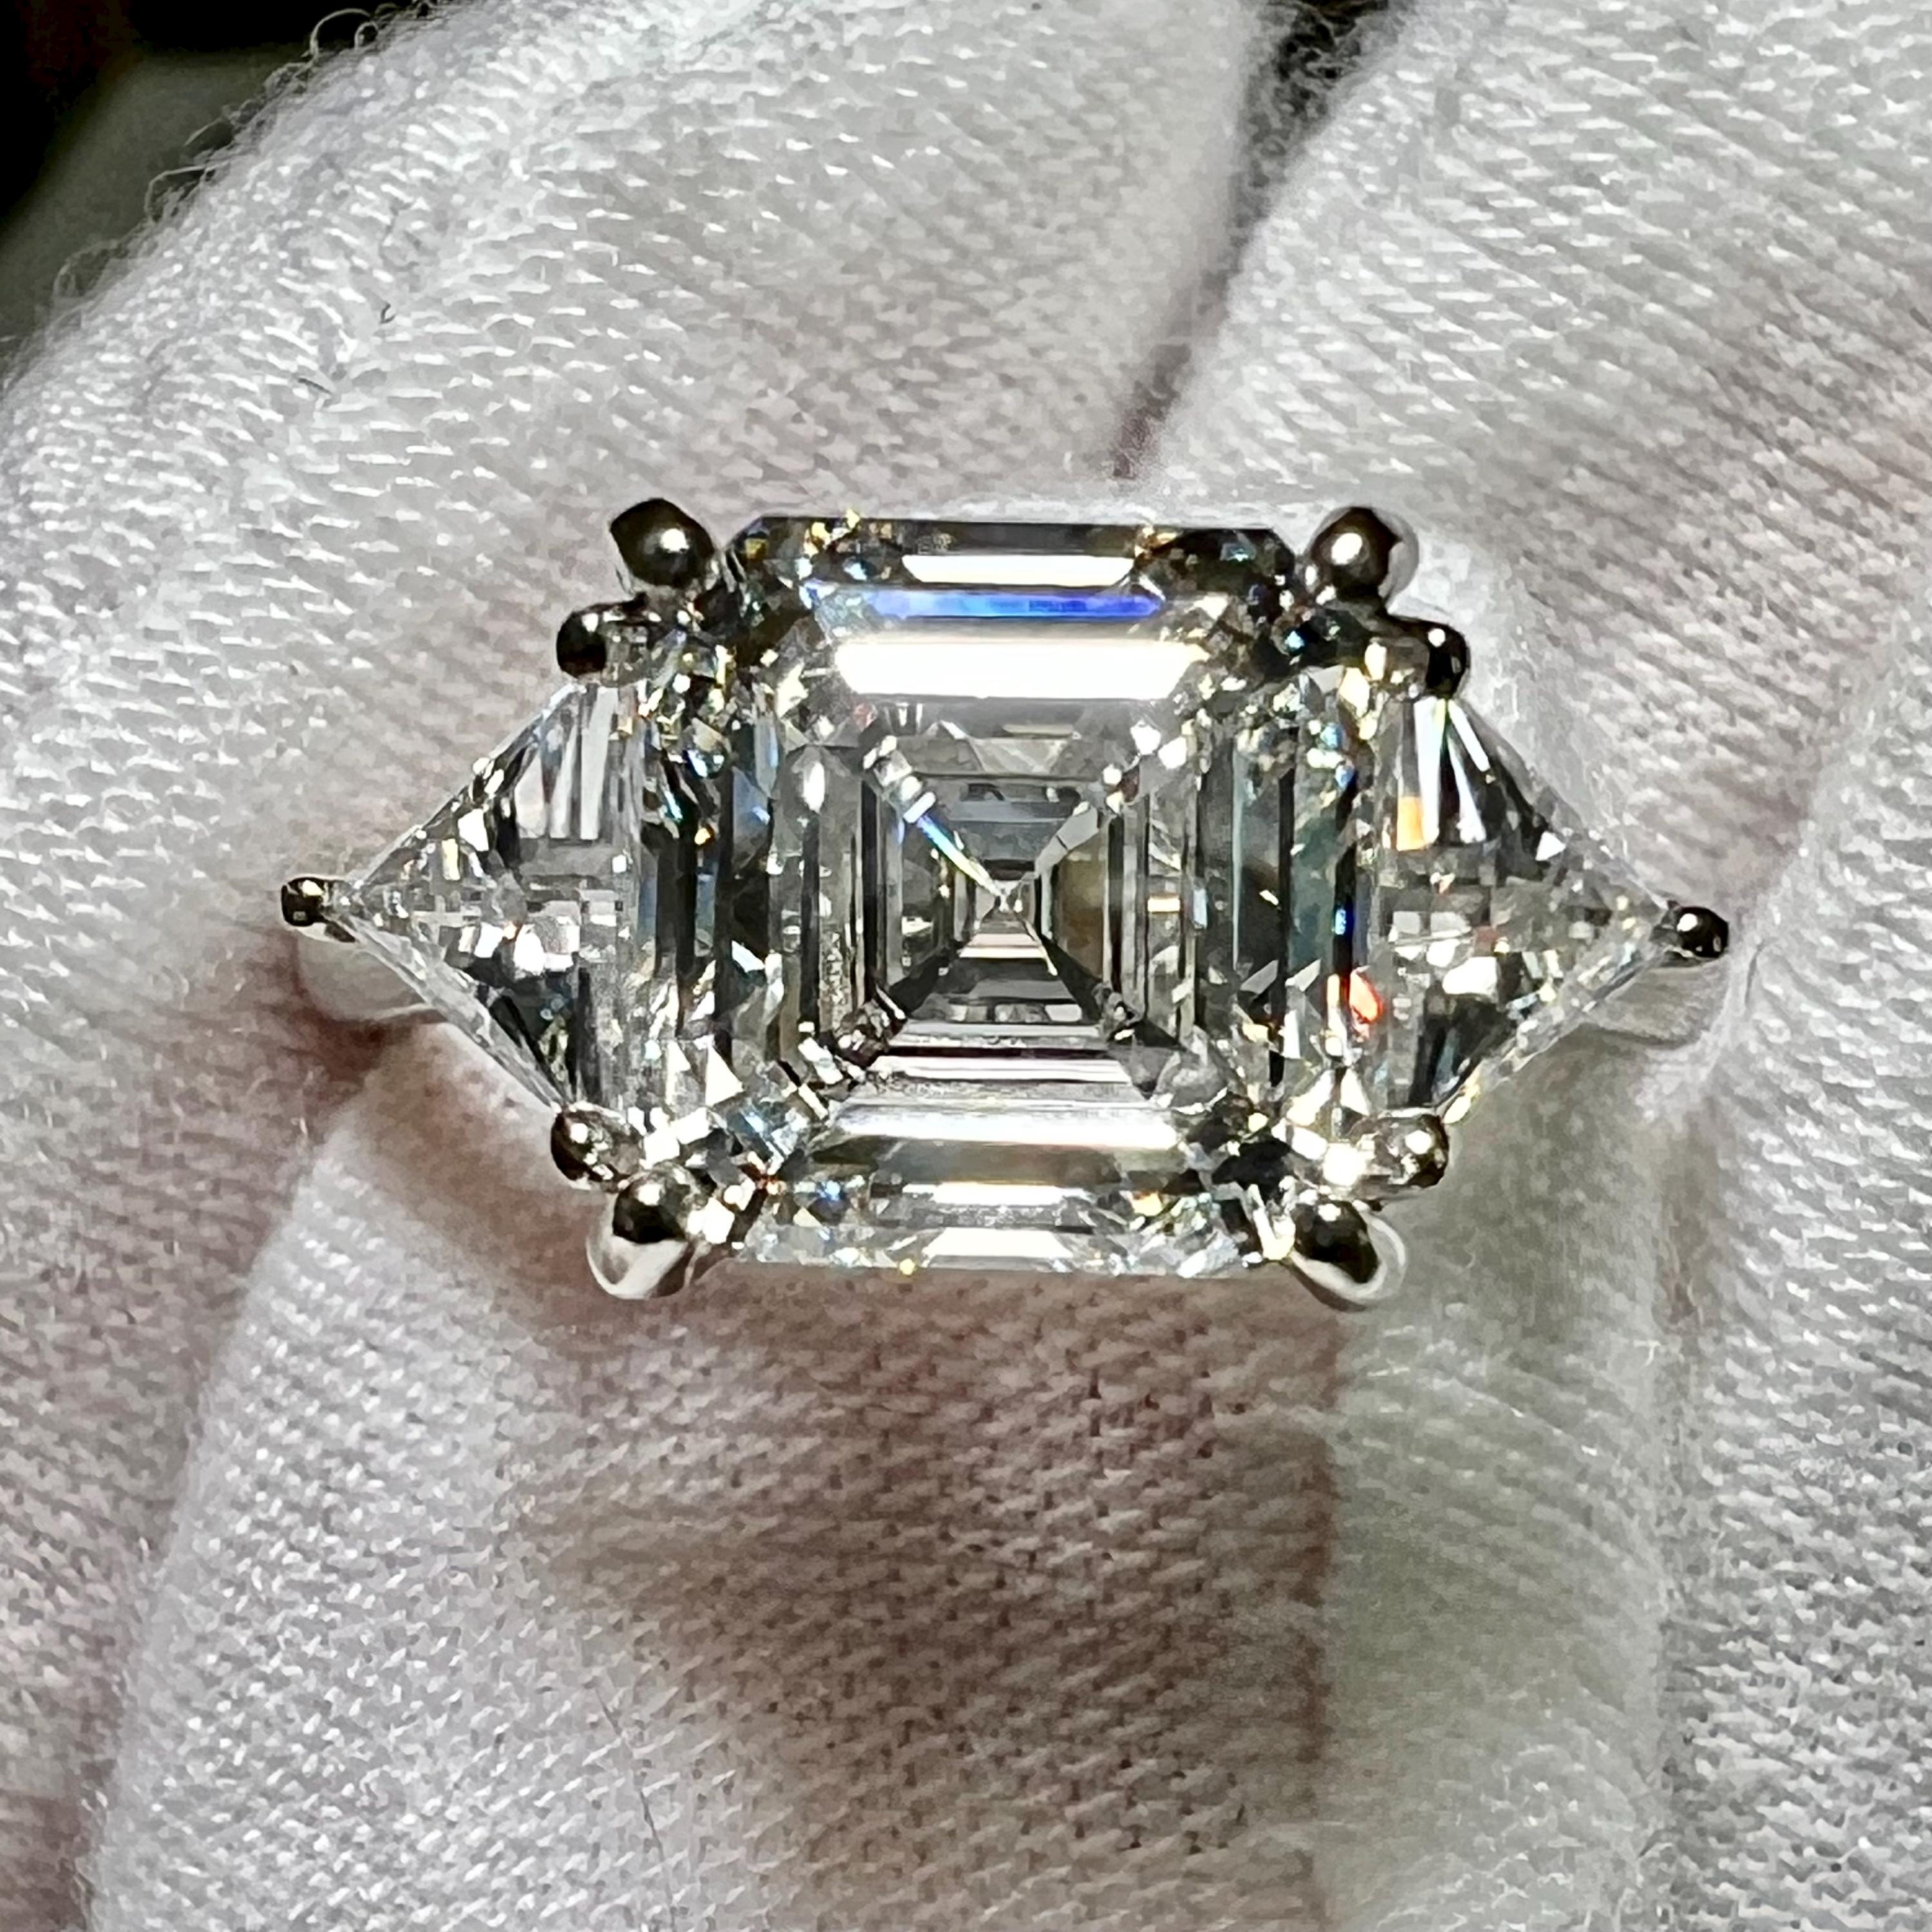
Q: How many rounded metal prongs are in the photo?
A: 10